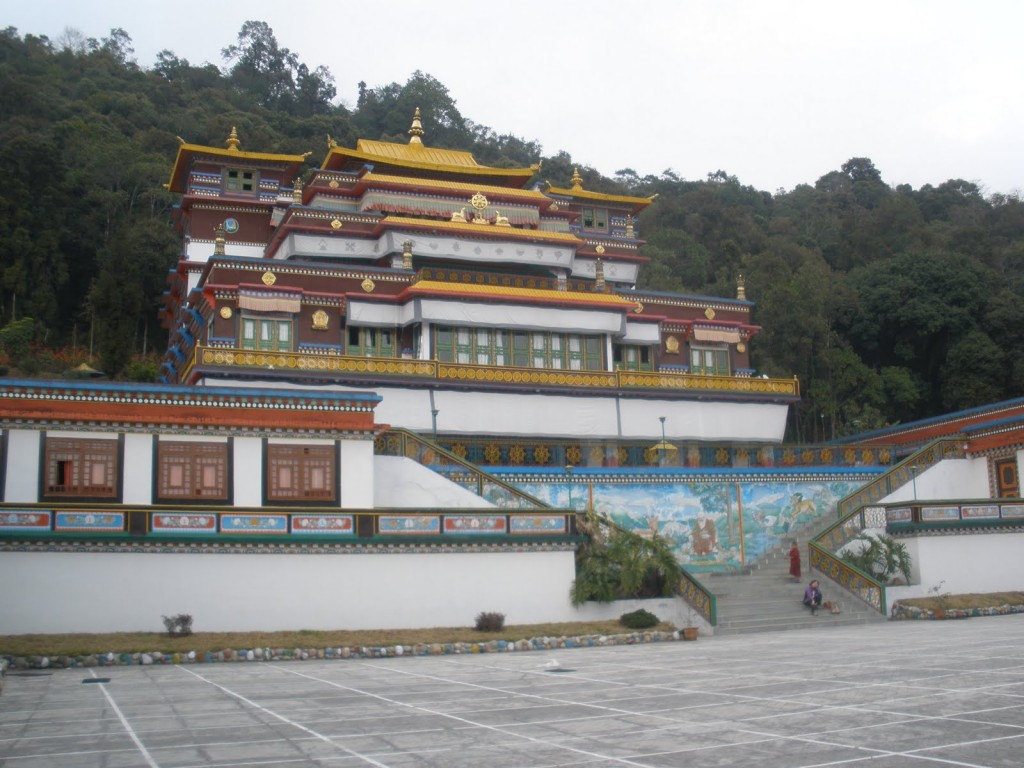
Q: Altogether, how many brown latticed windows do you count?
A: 3